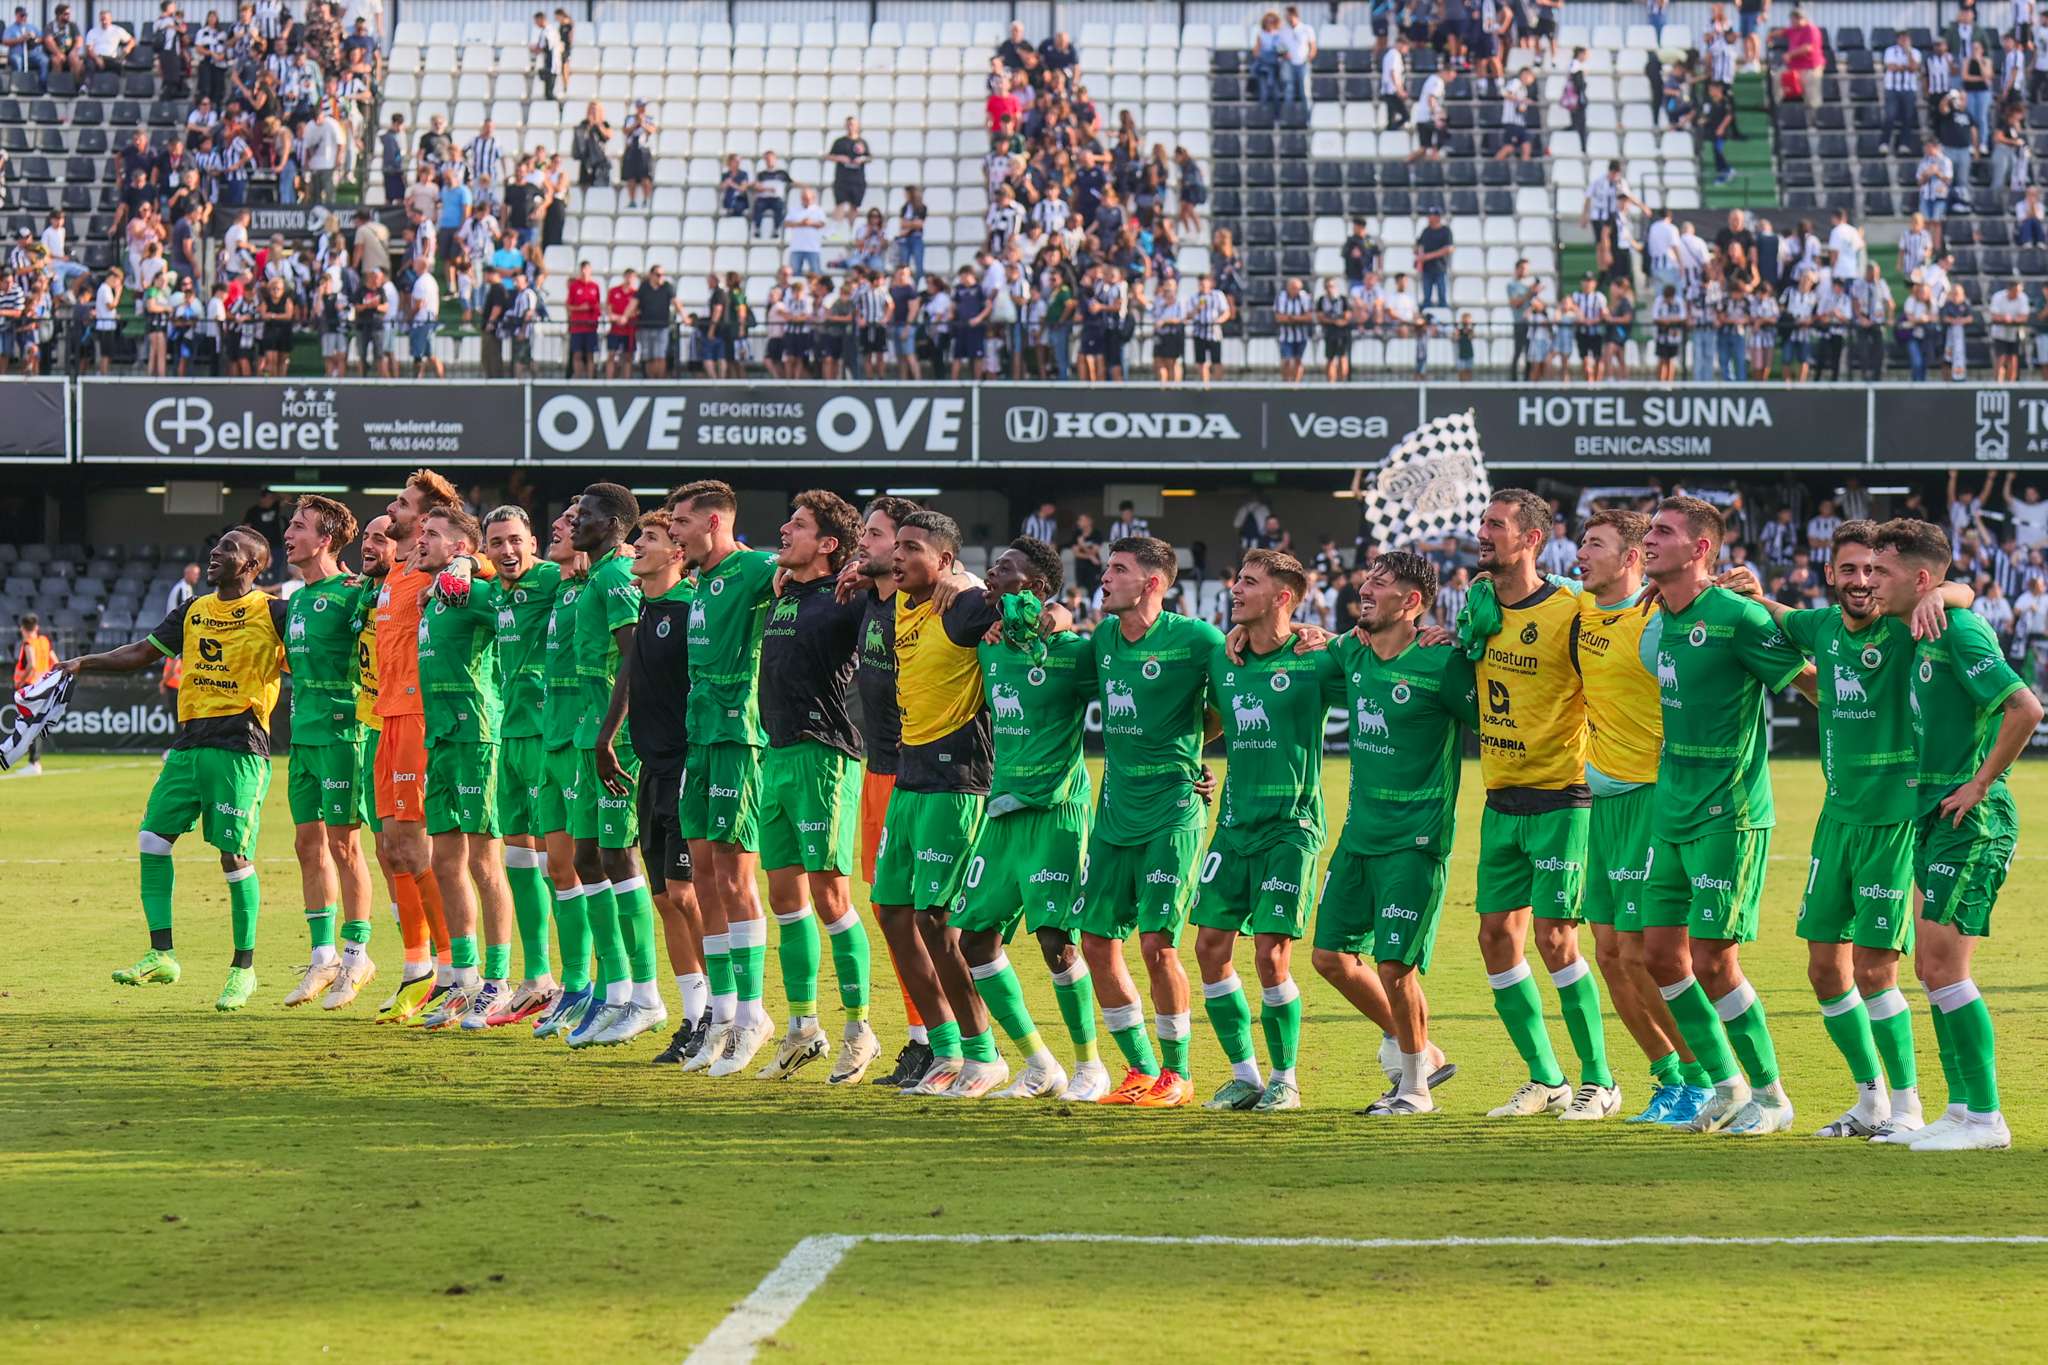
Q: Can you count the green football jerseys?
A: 13